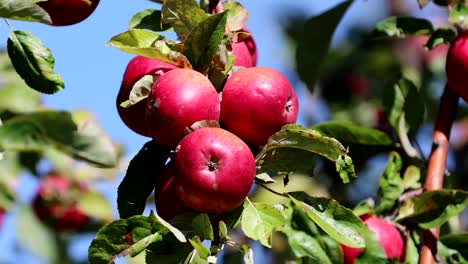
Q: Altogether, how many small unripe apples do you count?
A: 0